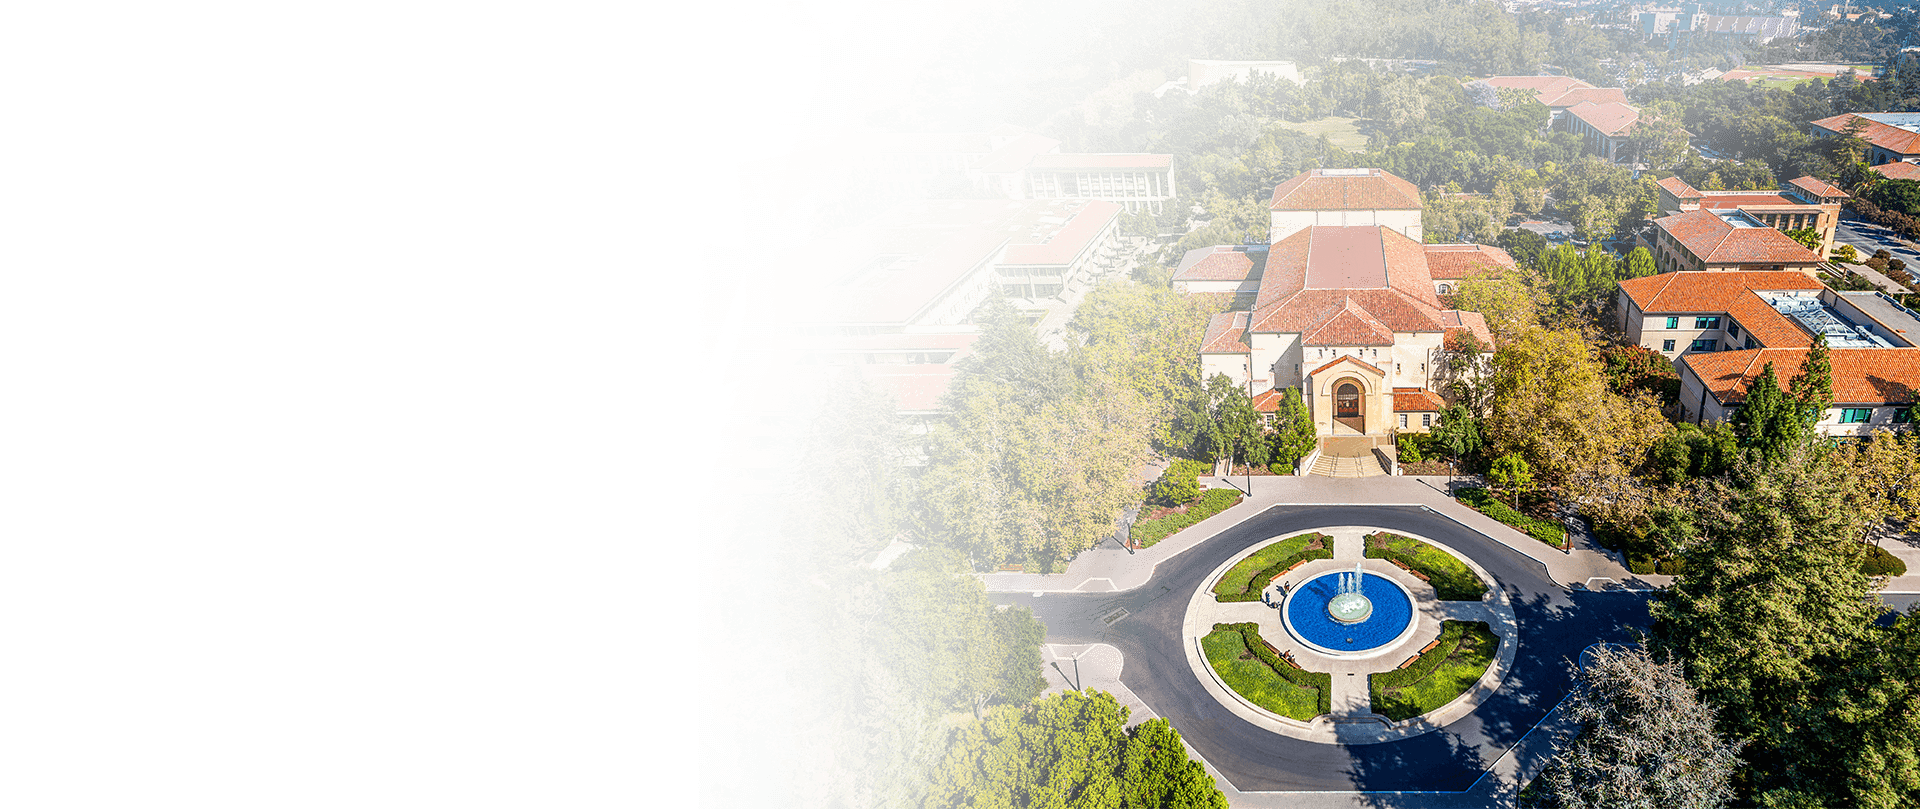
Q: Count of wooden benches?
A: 8